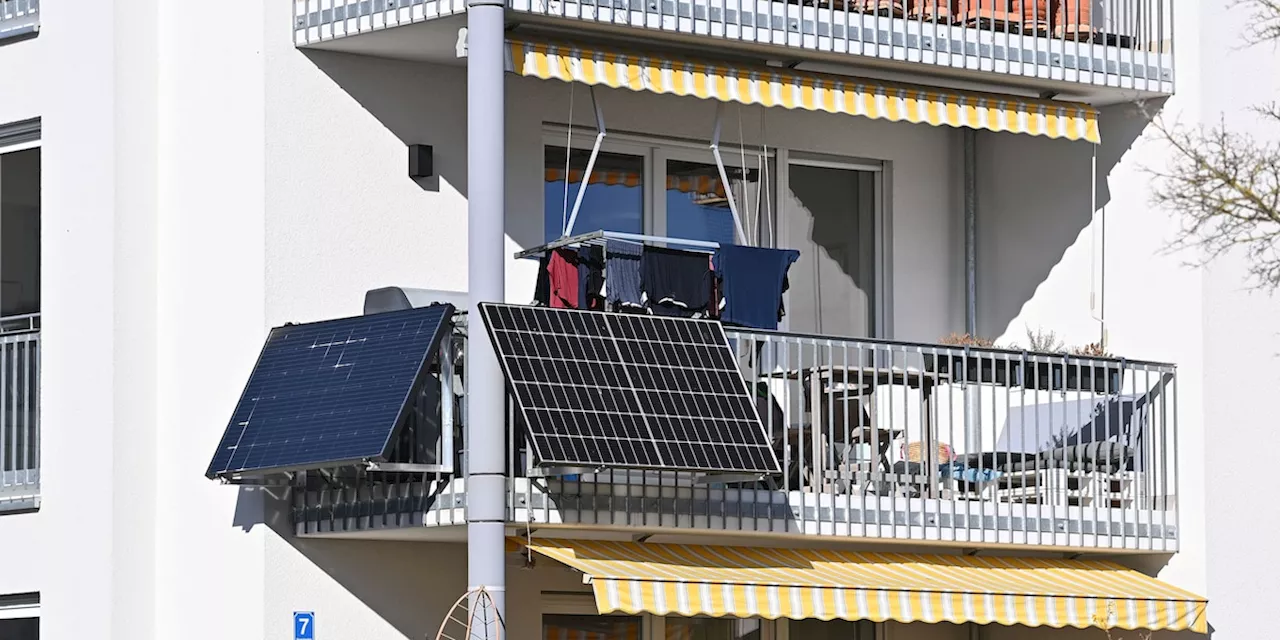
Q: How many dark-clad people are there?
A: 0